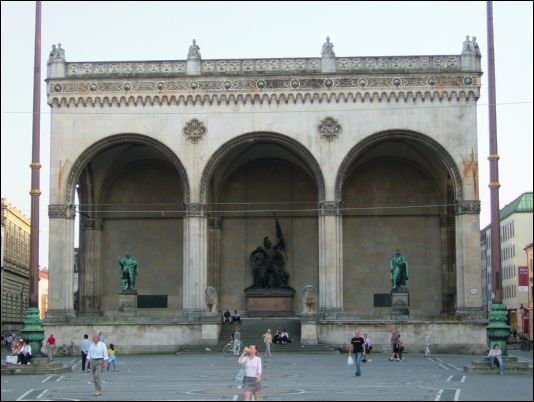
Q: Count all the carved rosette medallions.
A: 2